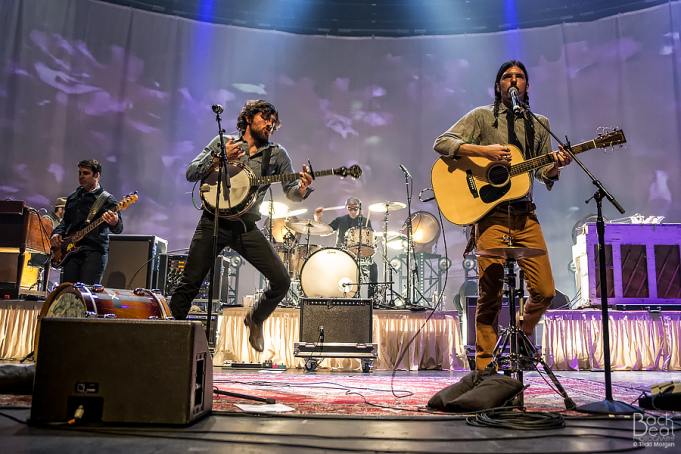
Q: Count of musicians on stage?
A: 5